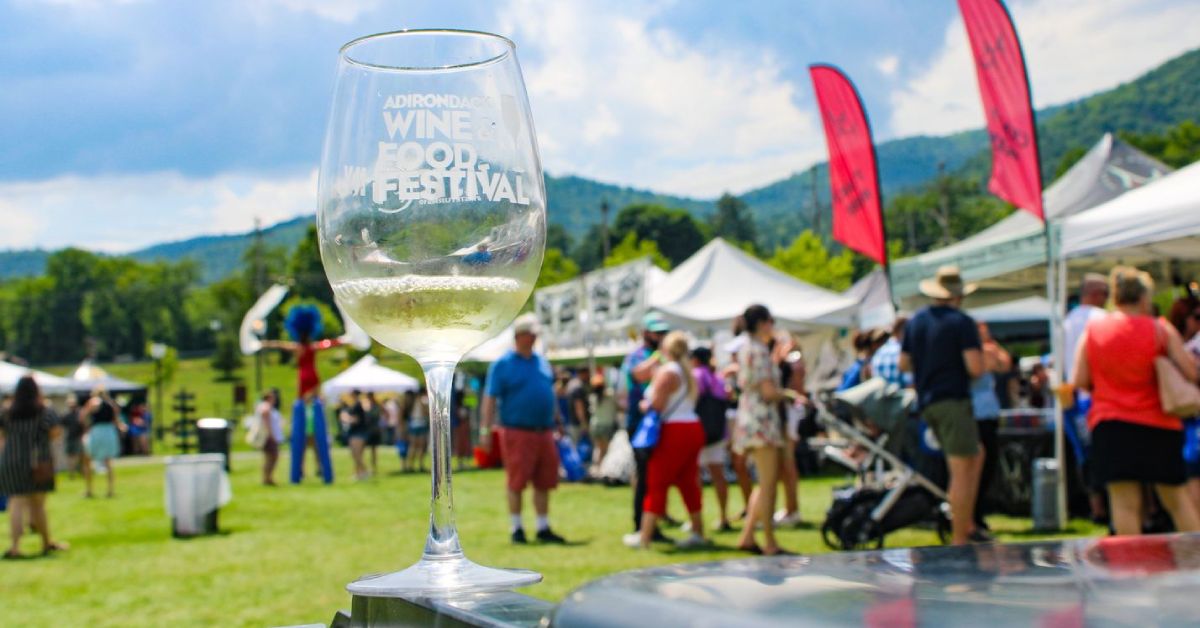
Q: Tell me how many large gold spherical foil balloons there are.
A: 0